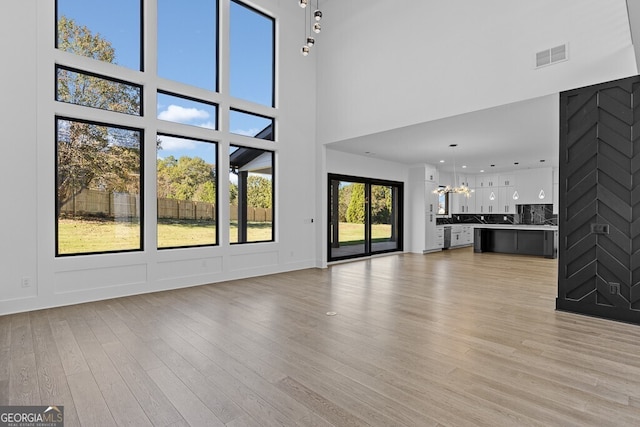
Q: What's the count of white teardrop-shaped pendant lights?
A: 3